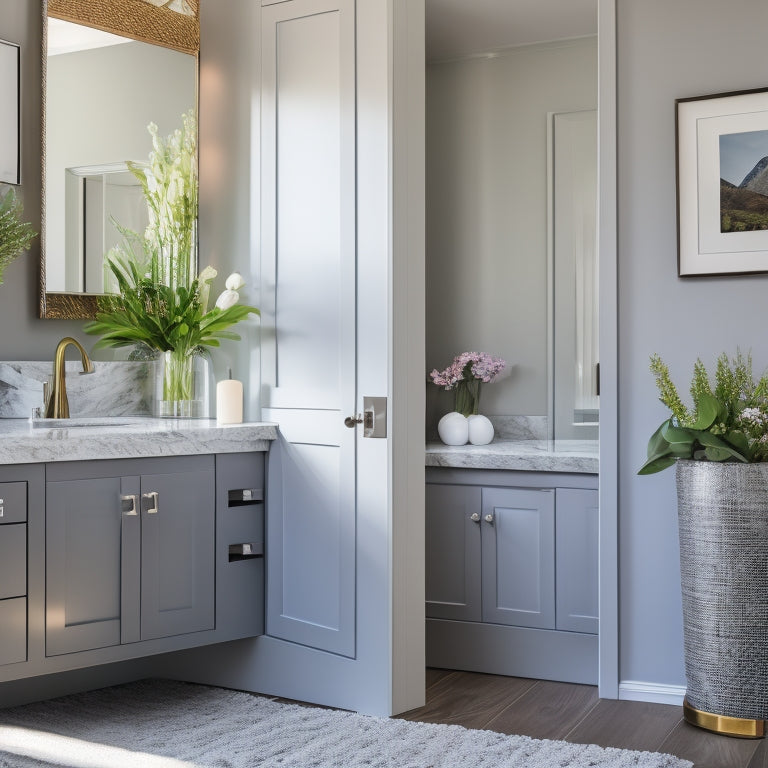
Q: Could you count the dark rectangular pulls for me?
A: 2